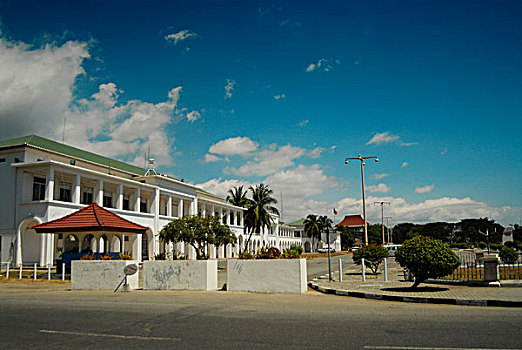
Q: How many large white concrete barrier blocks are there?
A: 3